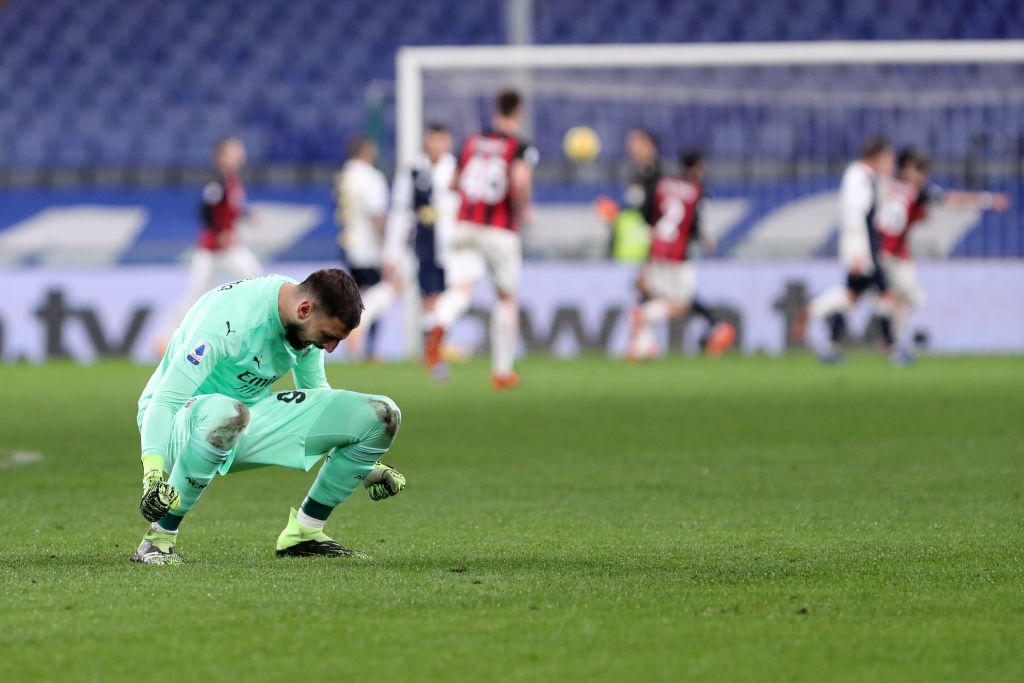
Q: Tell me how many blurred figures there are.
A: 8